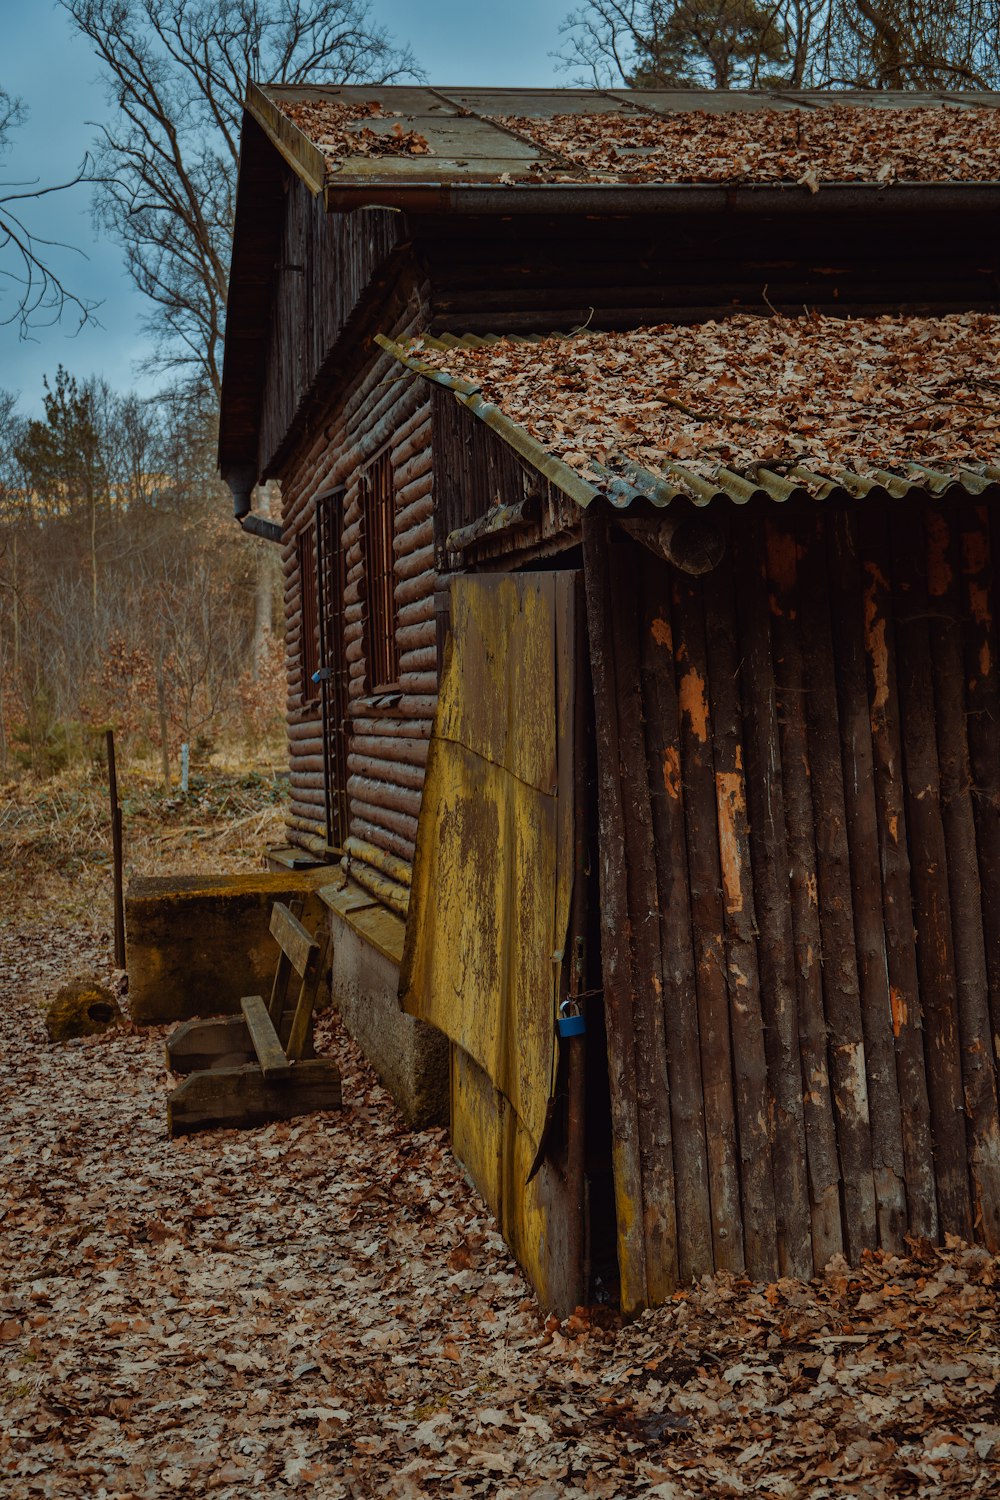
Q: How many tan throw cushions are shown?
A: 0